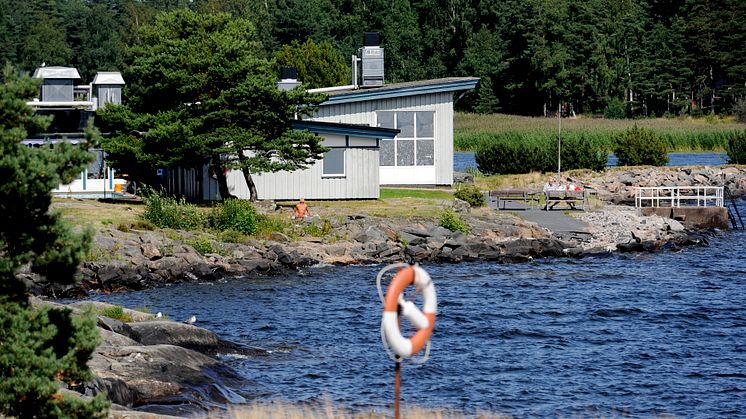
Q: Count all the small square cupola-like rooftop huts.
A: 2